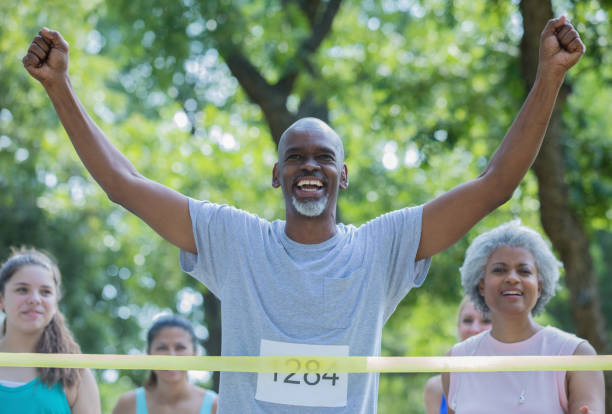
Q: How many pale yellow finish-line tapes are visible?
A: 1